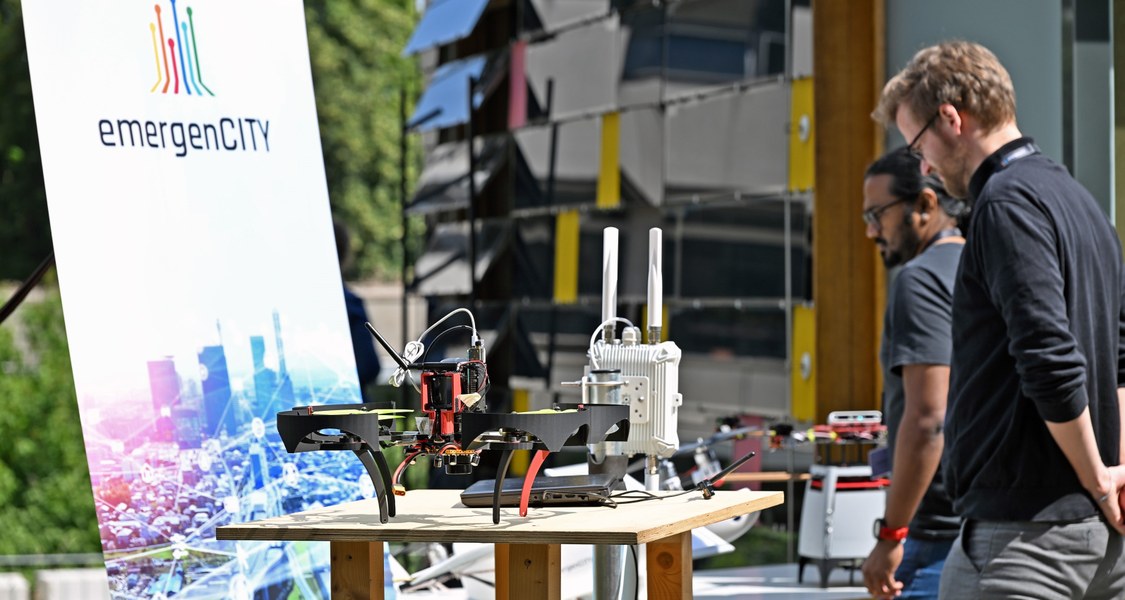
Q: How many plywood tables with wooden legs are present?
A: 1